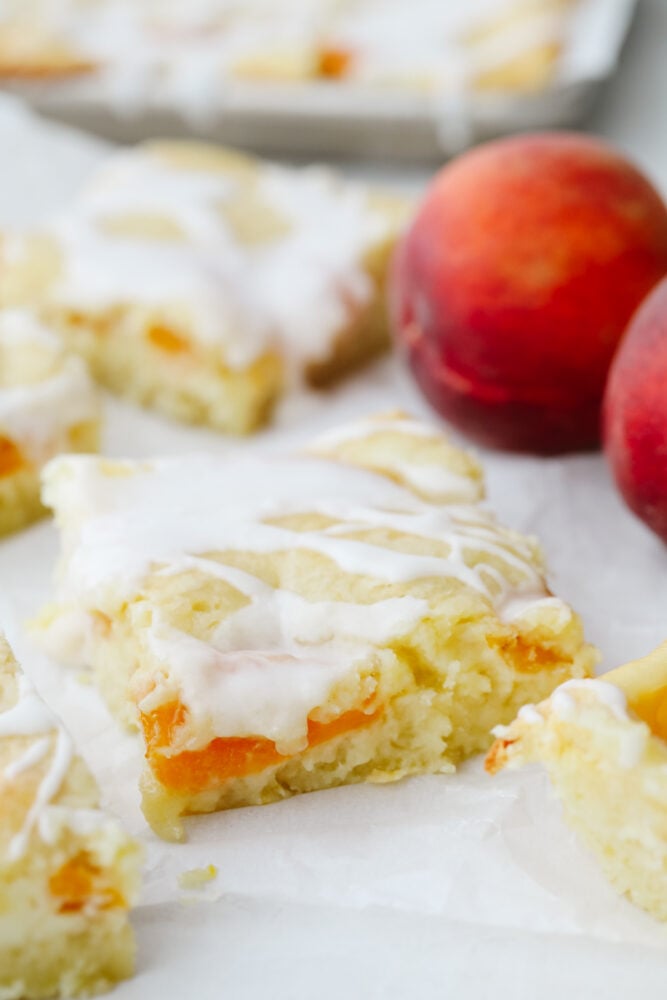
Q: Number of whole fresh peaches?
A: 2